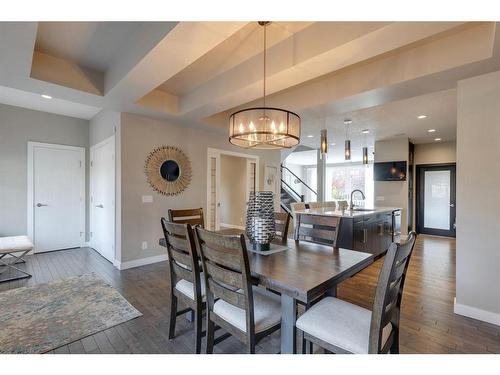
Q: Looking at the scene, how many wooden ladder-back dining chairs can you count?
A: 6